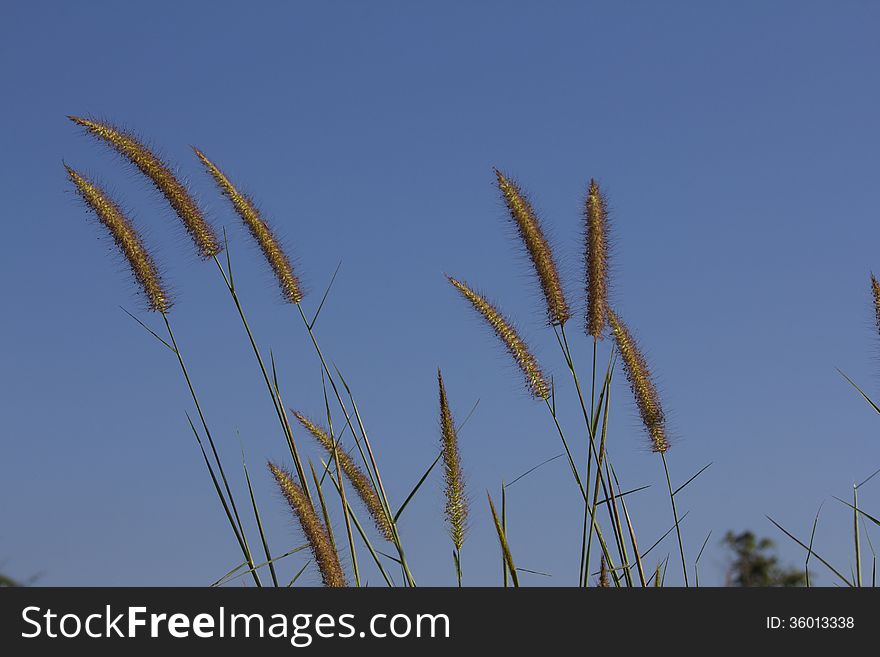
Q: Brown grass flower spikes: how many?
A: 11